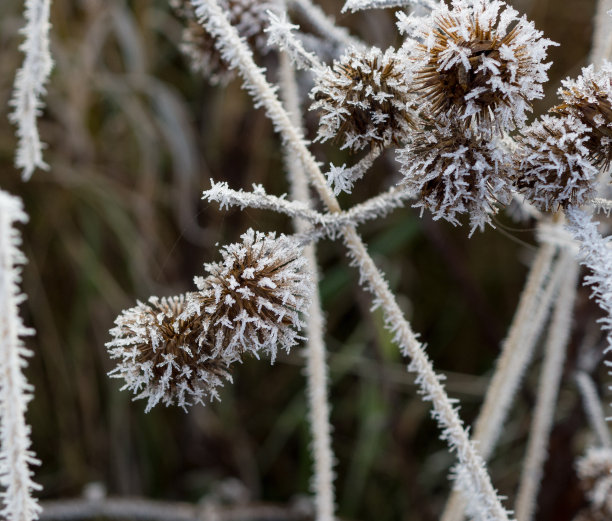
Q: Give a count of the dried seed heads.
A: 7